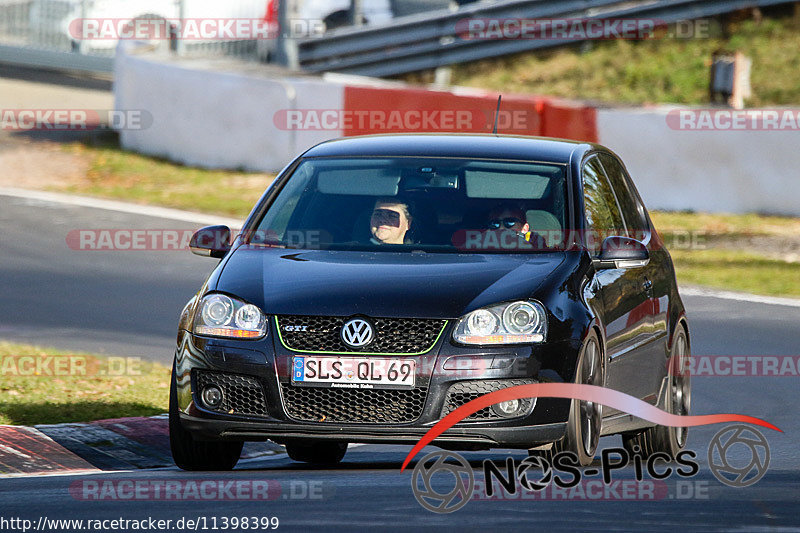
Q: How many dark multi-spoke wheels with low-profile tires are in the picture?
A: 2